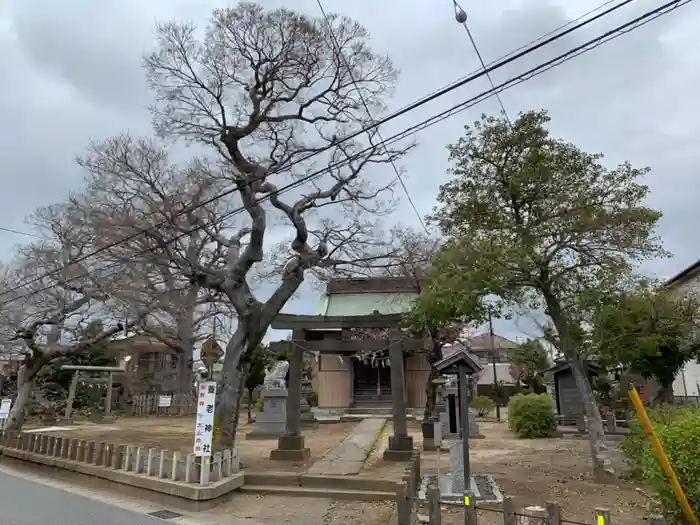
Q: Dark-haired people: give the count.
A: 0